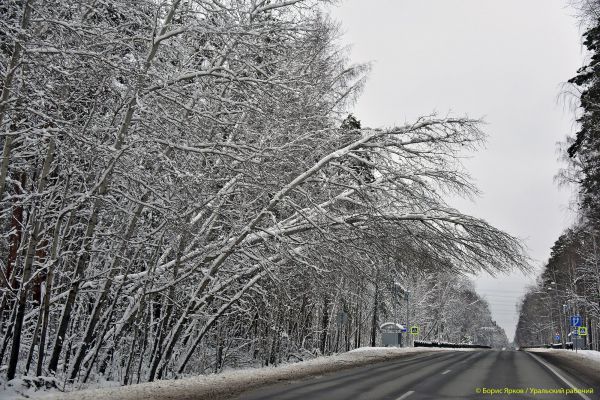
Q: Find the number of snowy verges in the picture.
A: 2